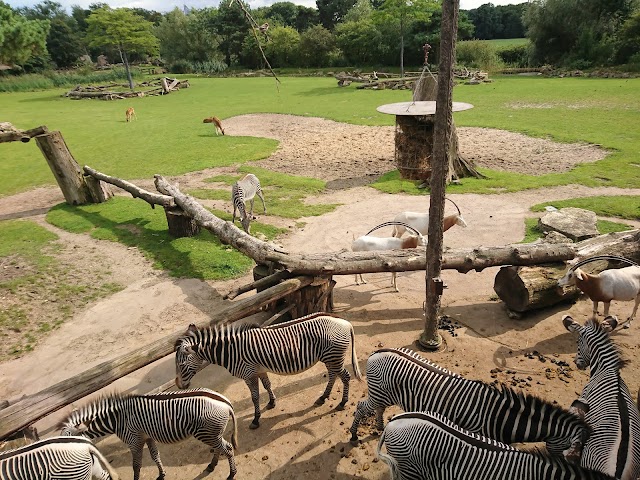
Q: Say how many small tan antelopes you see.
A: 2